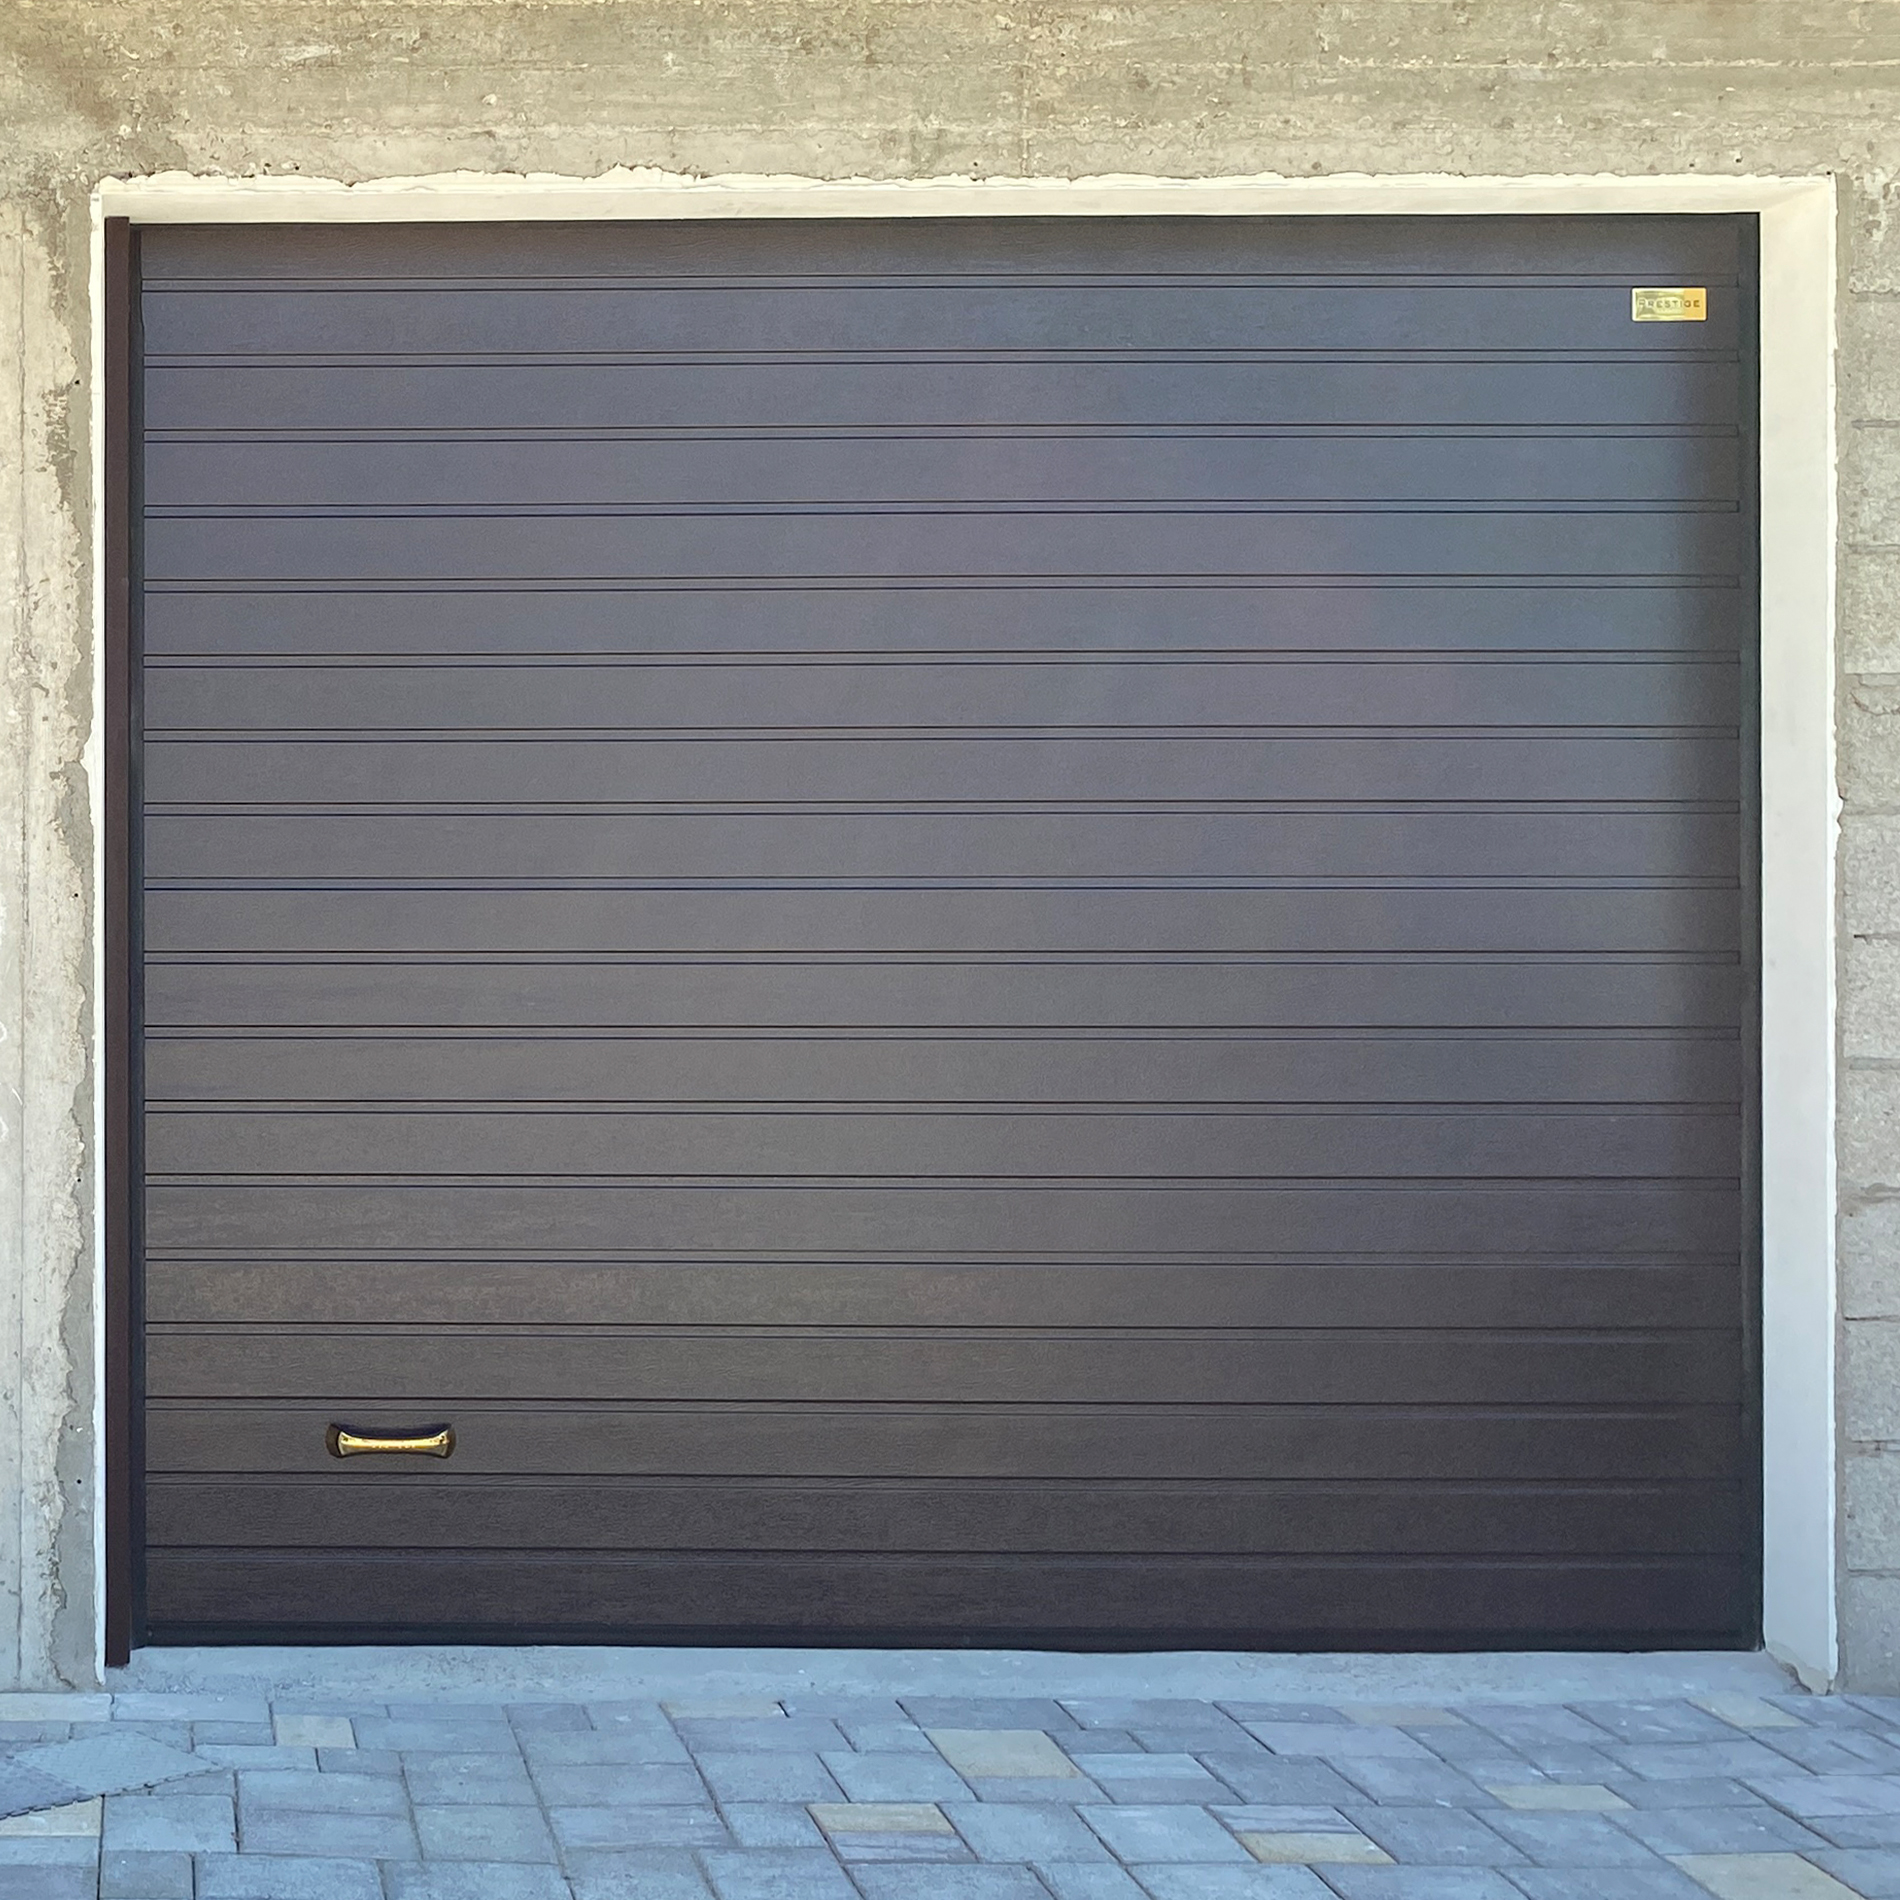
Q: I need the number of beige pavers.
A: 11